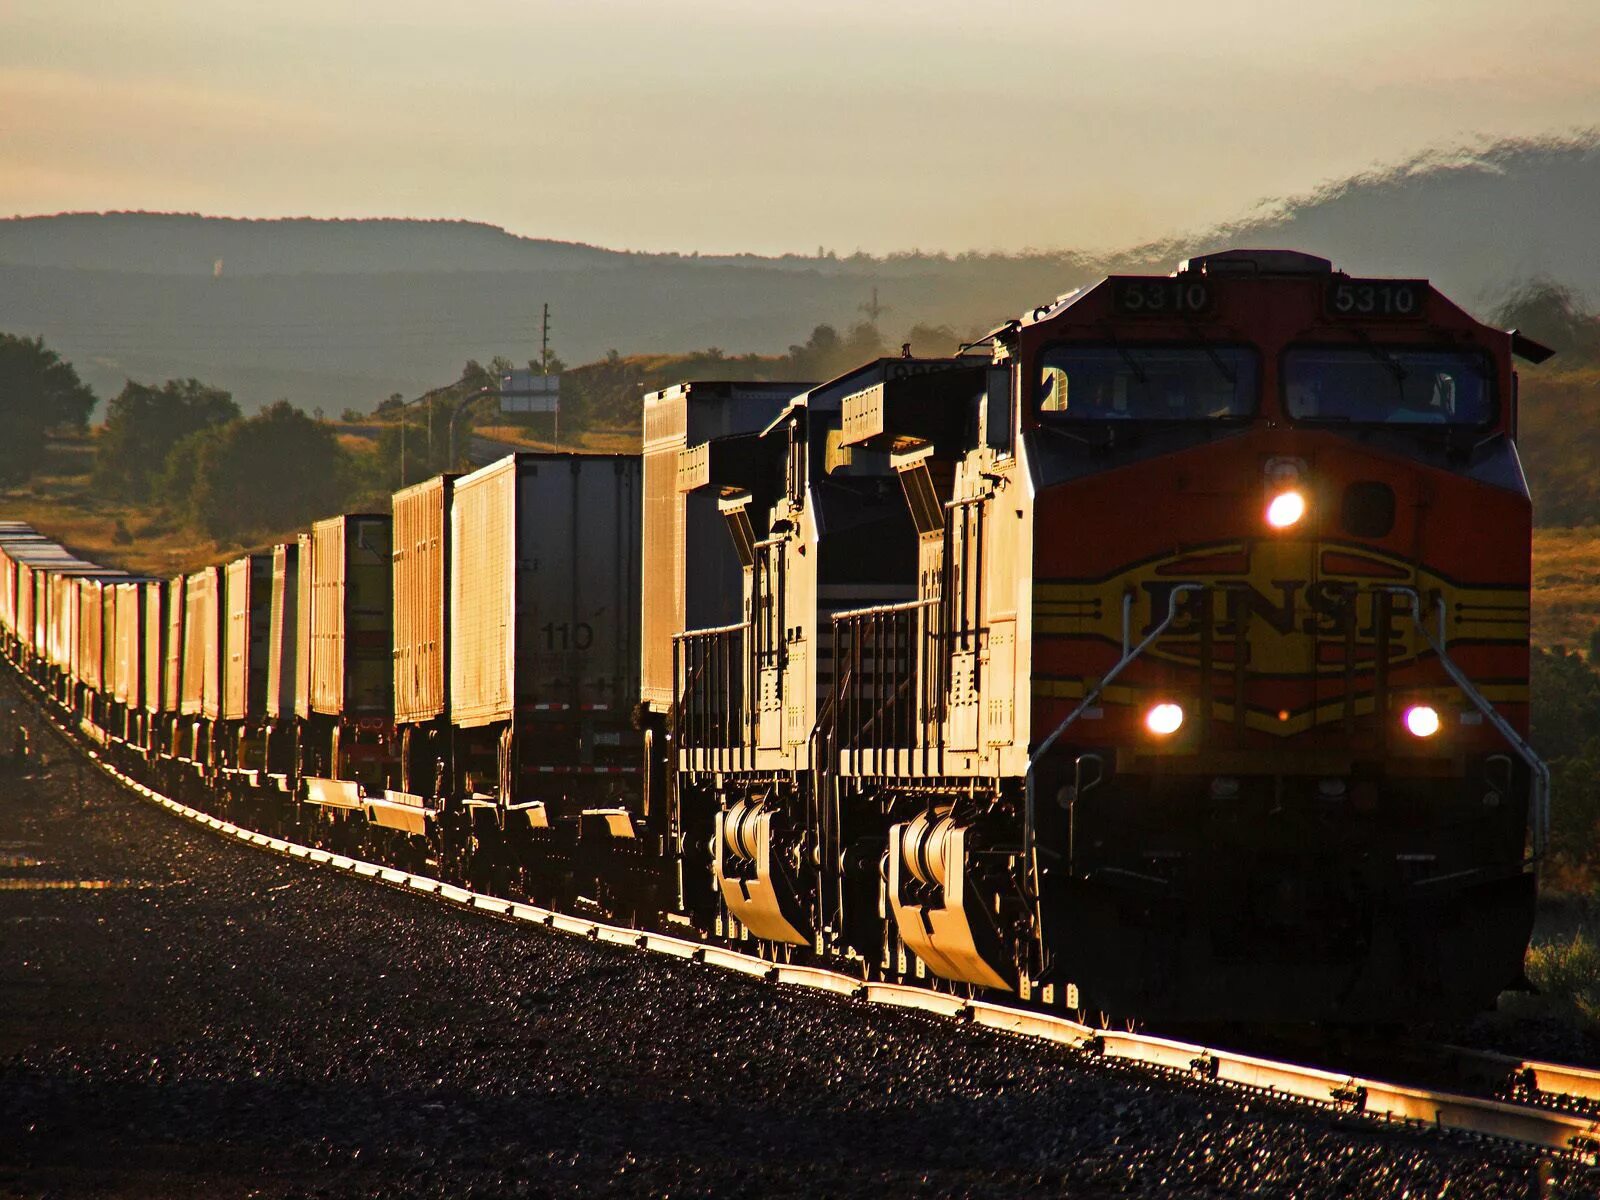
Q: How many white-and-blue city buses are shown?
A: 0